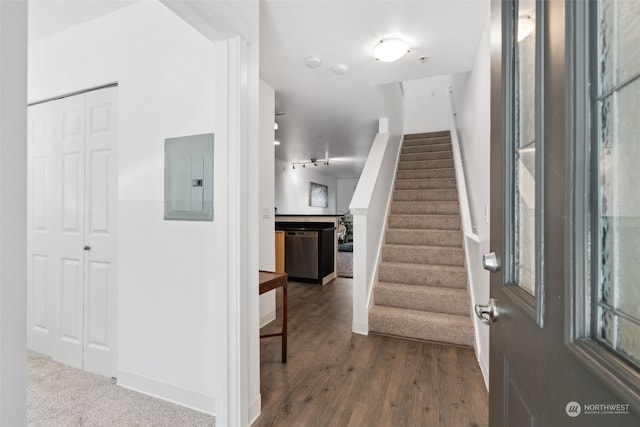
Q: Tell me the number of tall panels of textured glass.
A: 2